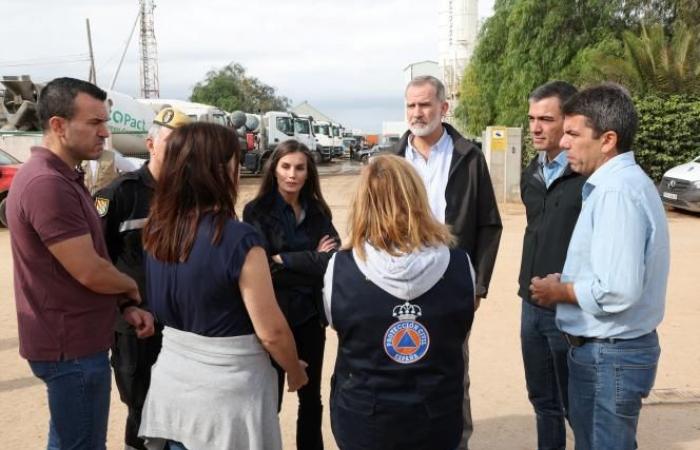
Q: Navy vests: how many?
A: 1